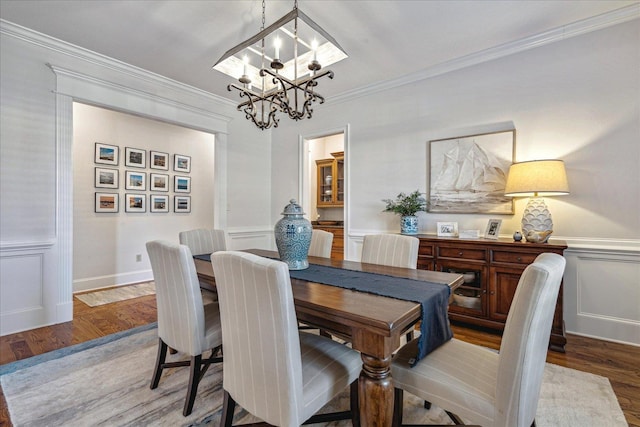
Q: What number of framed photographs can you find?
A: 14